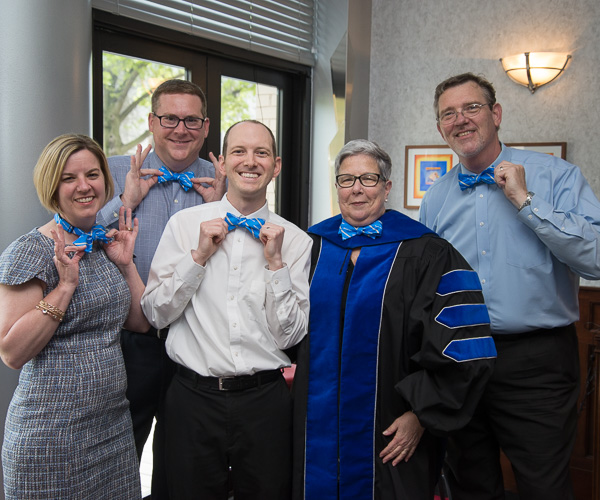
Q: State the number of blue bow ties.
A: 5